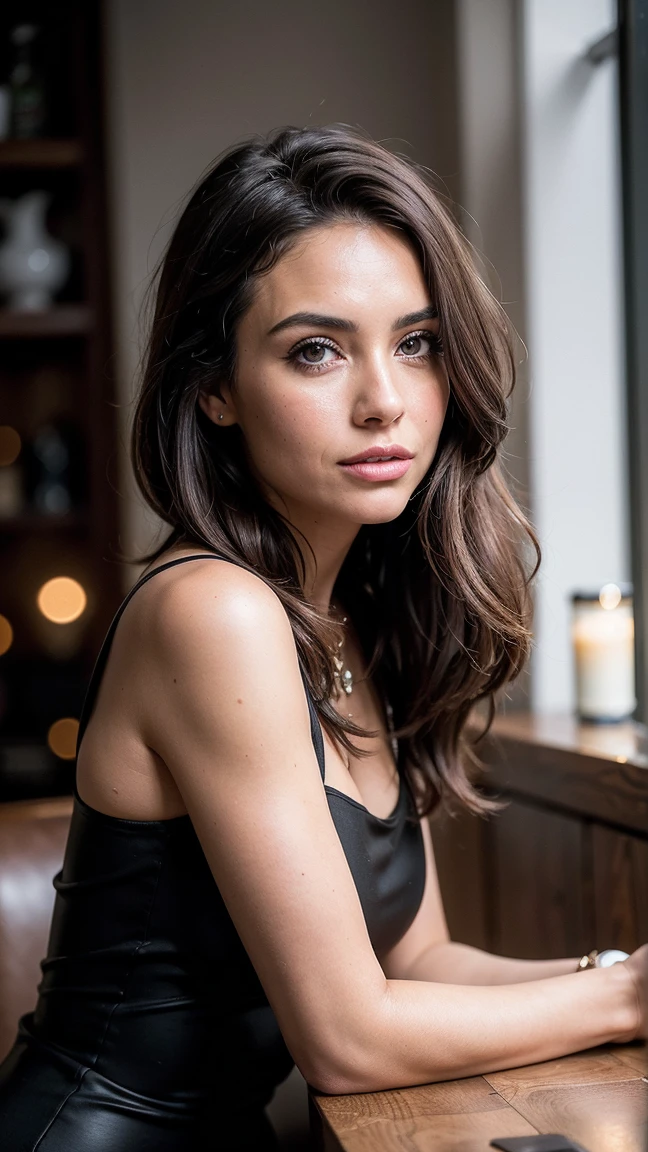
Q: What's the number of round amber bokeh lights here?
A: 4